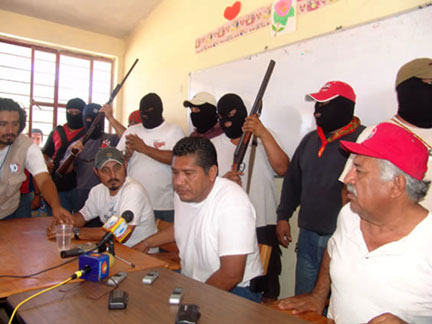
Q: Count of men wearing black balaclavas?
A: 7